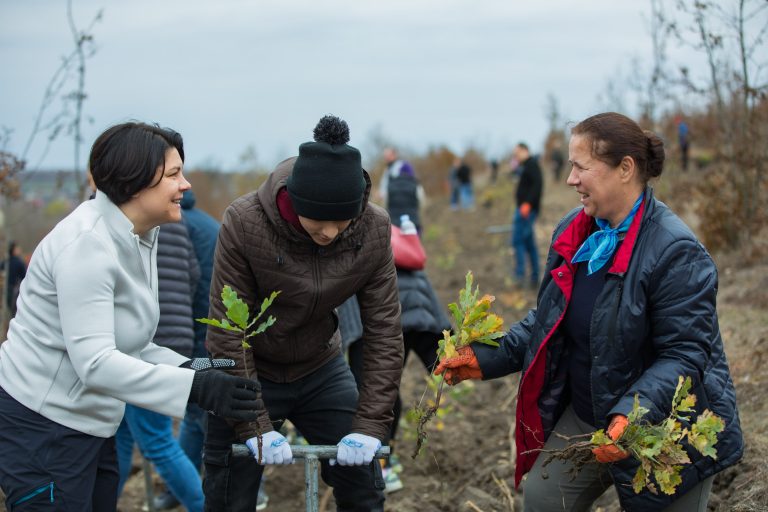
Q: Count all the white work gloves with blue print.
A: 2